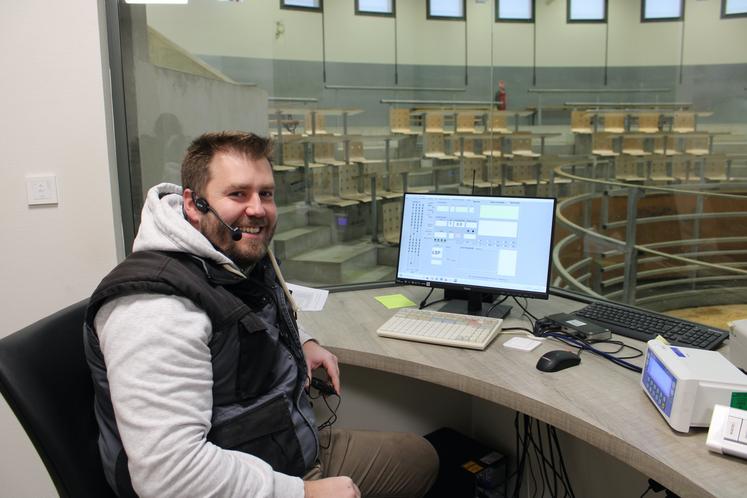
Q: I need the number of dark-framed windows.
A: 7